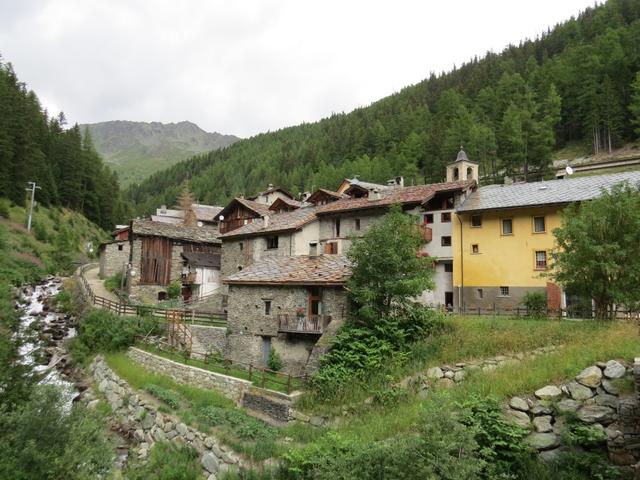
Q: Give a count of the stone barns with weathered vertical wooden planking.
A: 1